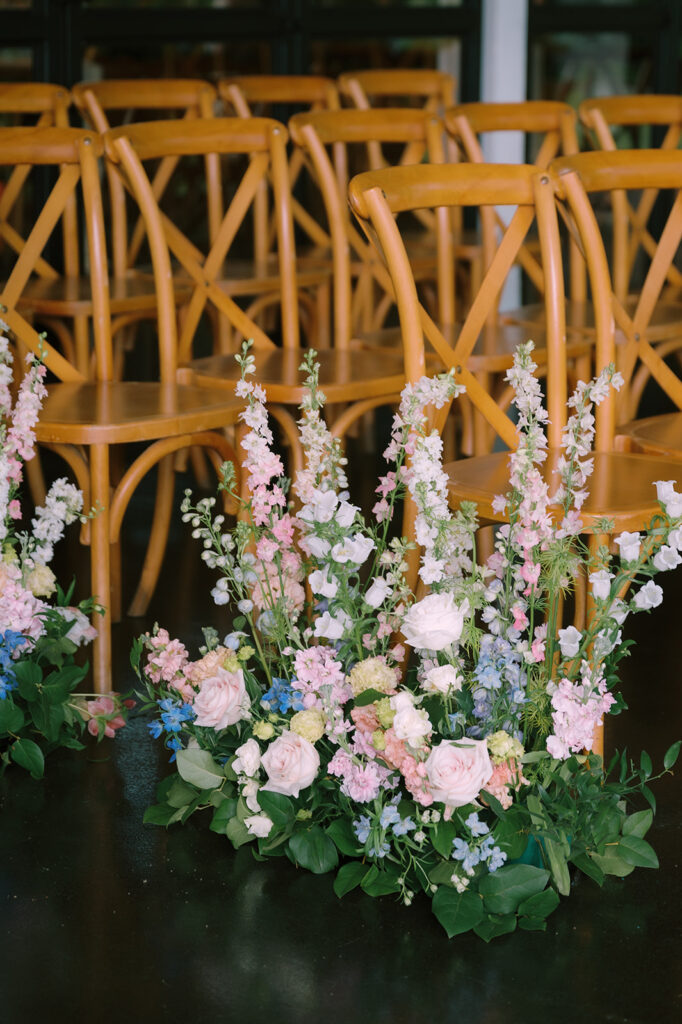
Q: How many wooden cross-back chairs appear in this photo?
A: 11